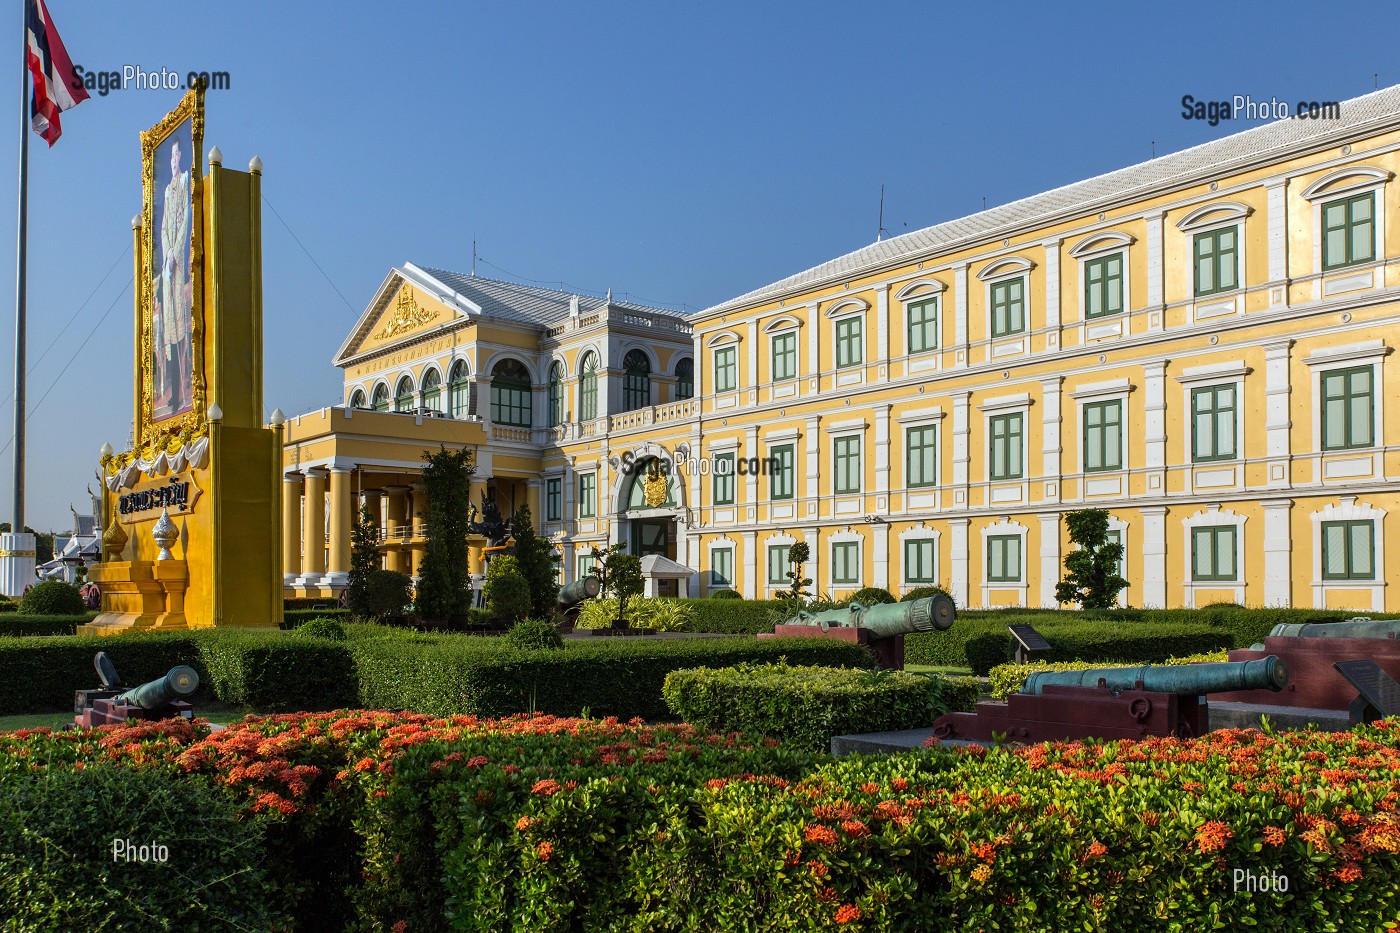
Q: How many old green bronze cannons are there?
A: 5